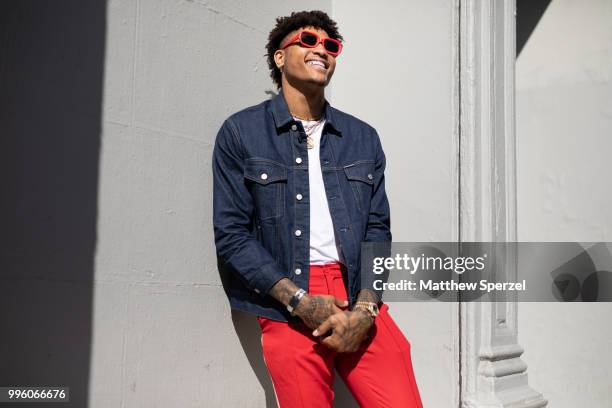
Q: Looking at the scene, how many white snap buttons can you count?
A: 7